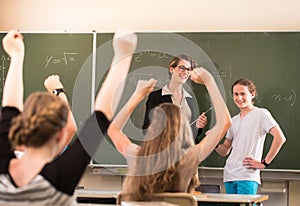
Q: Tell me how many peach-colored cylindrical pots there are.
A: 0